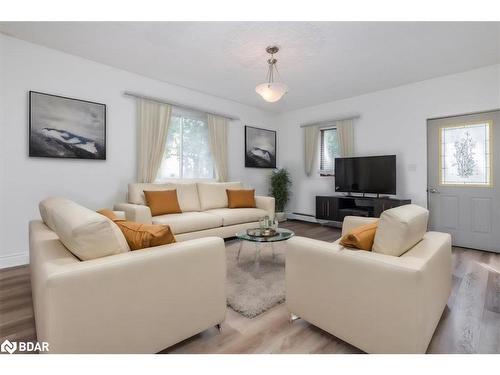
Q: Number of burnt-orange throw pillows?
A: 5